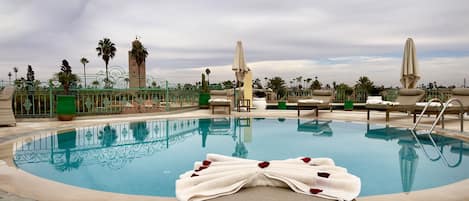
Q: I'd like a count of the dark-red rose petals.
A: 7